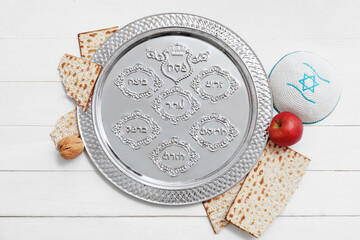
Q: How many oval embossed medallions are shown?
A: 6